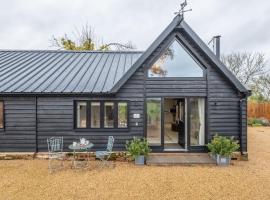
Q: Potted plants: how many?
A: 2